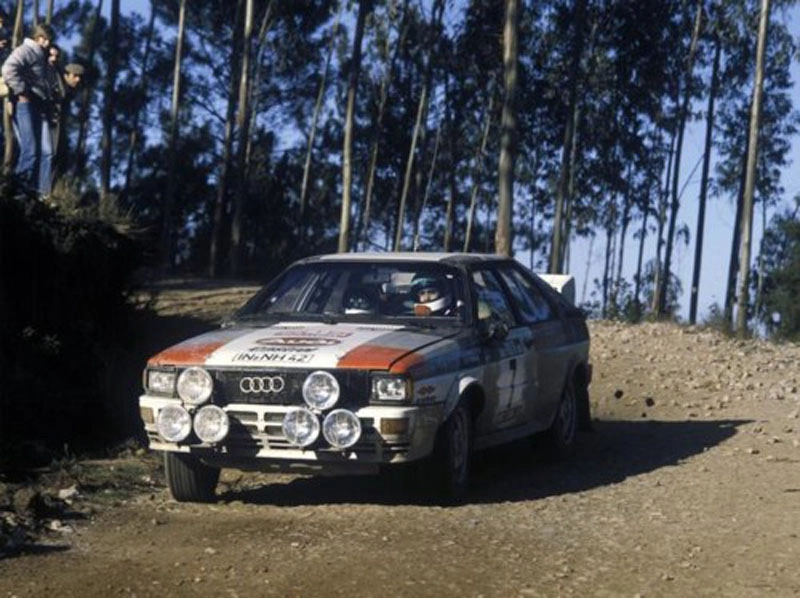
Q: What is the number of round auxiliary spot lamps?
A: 6